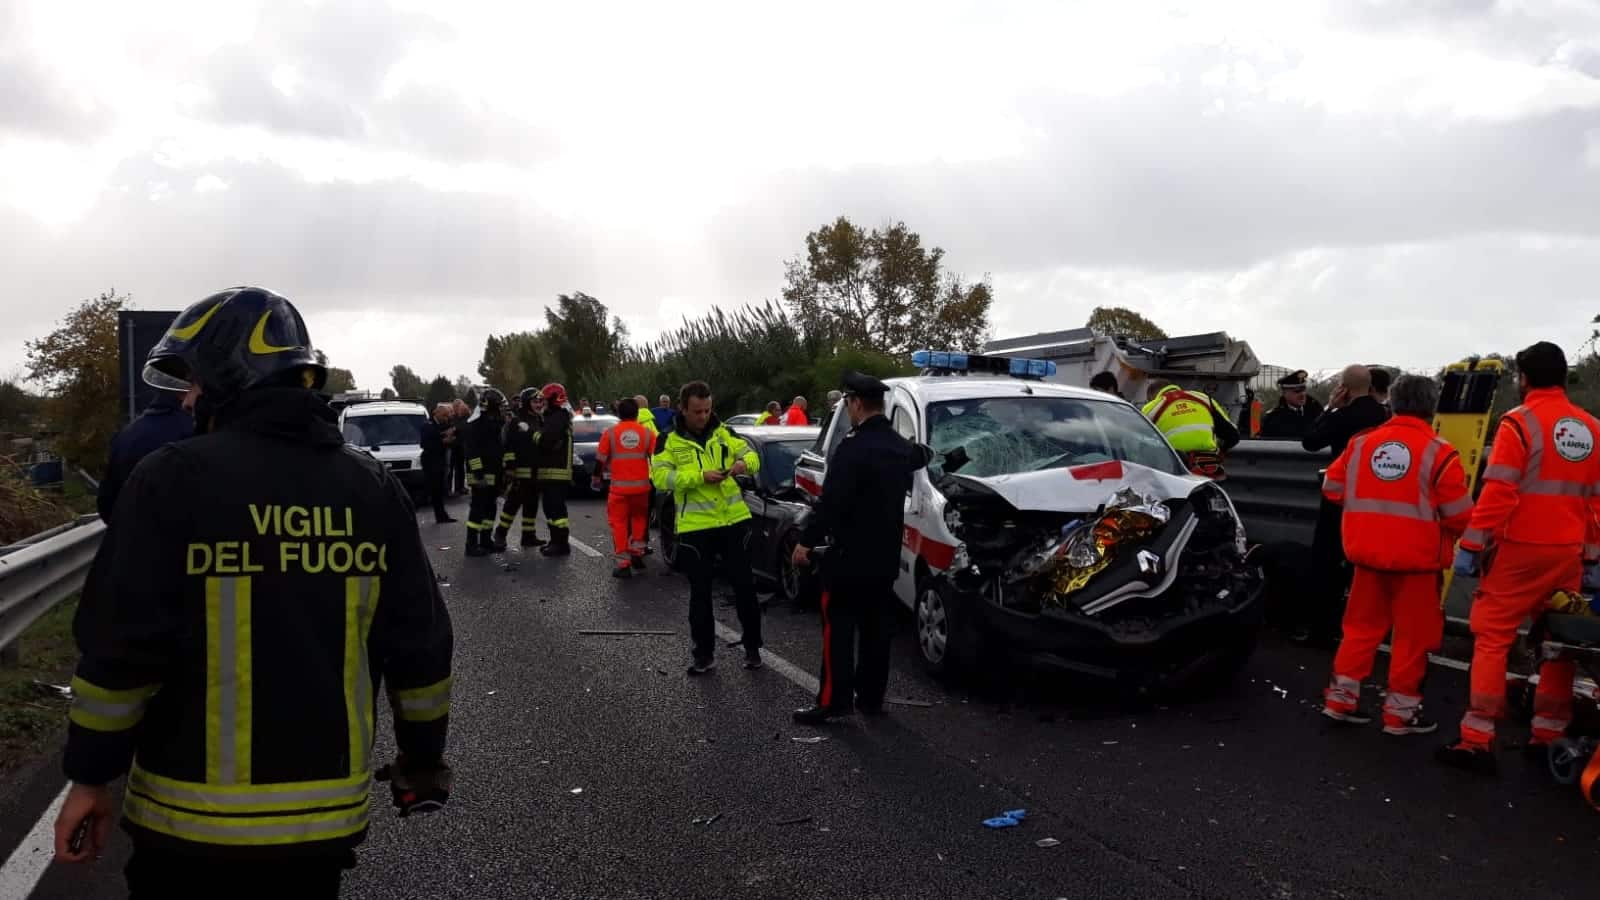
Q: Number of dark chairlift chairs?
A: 0